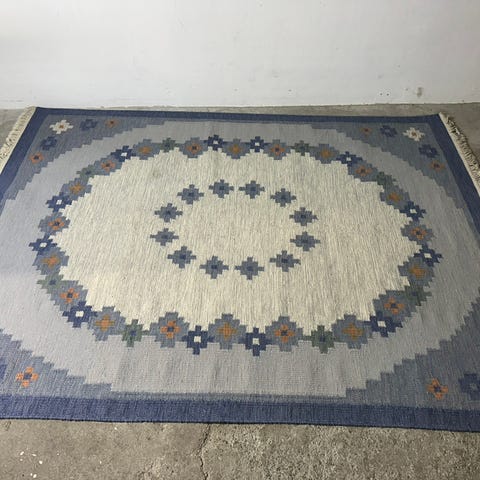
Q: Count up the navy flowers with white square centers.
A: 12